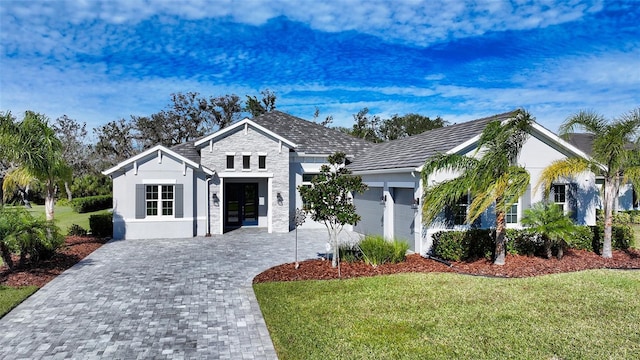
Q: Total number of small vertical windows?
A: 3